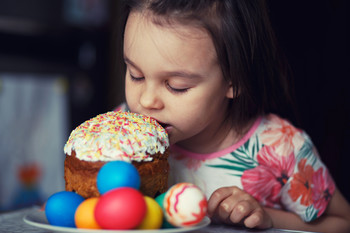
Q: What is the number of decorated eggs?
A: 7